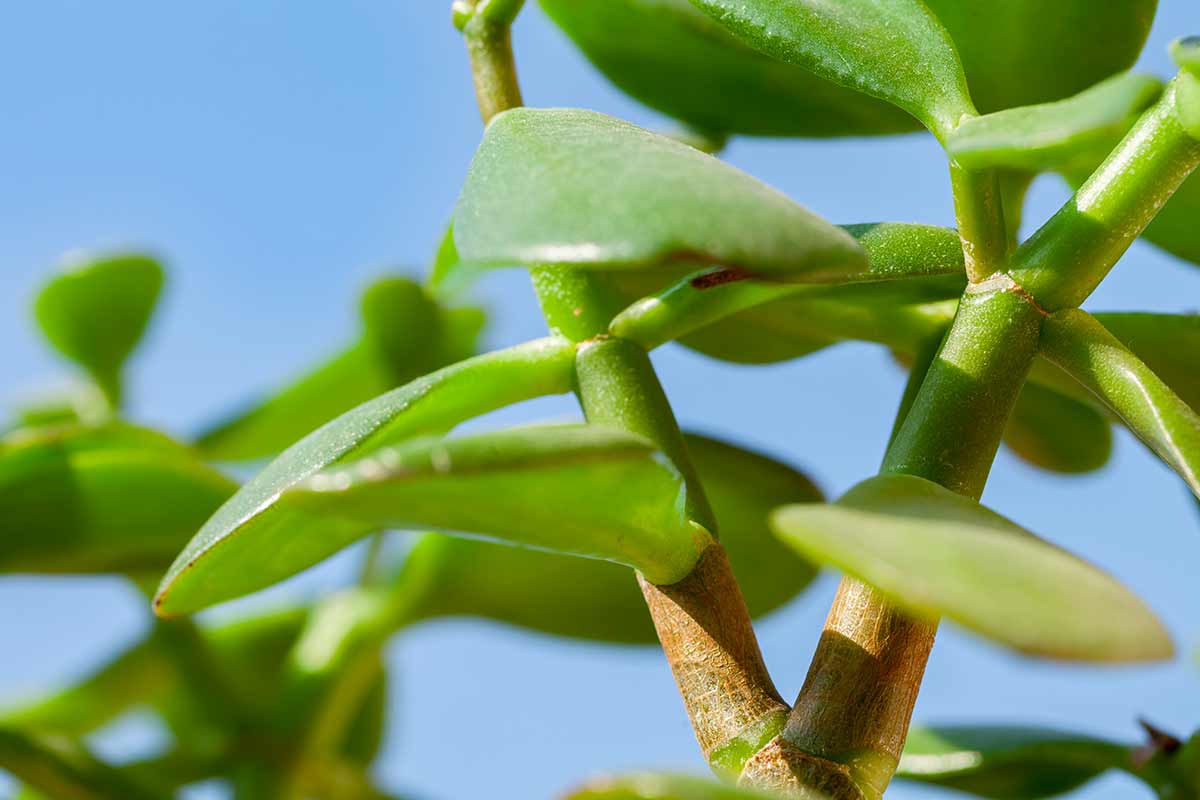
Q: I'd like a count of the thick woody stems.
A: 2